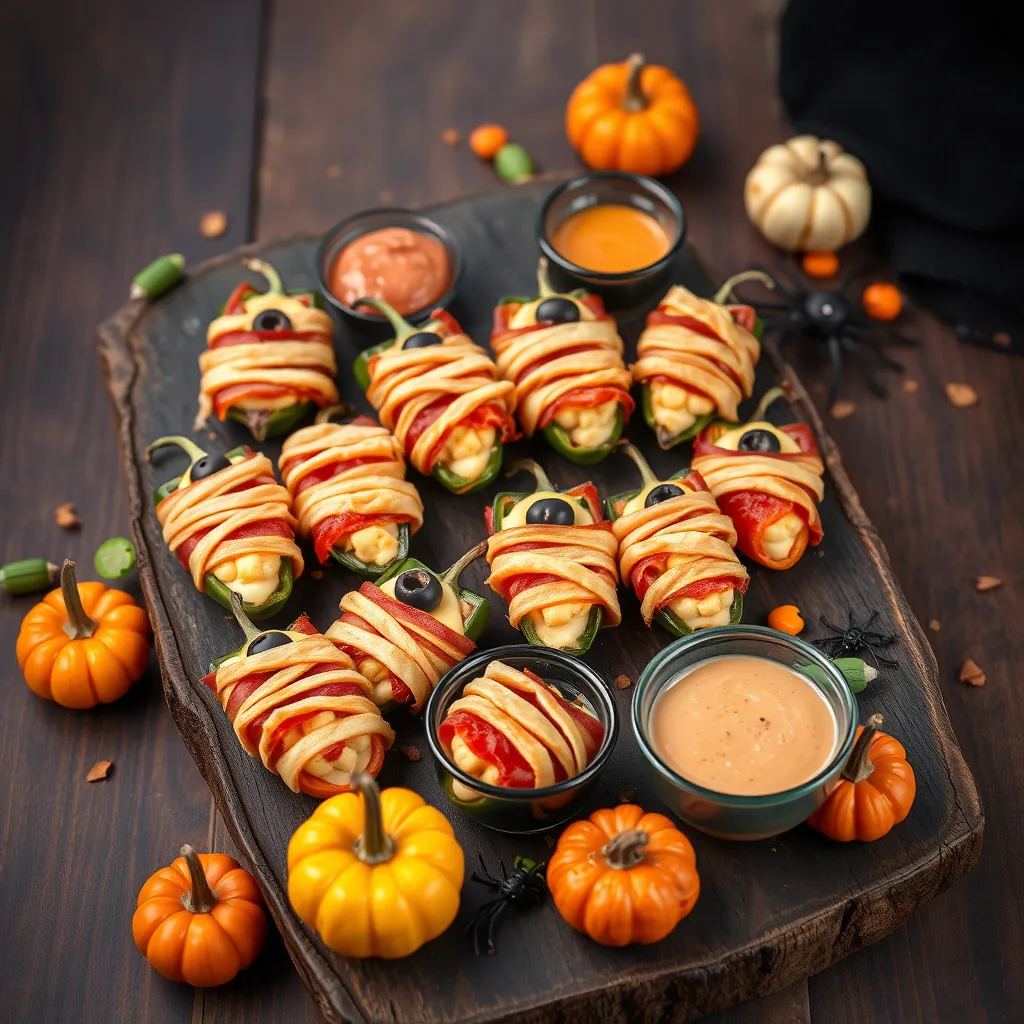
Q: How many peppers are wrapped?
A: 12